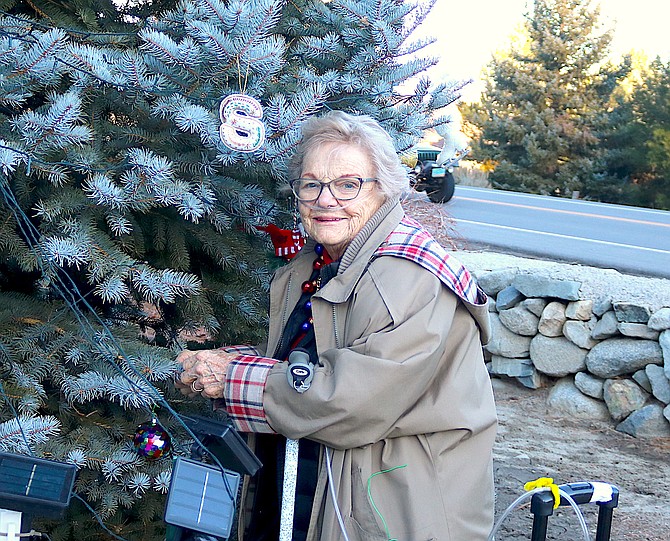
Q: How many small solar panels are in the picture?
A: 3